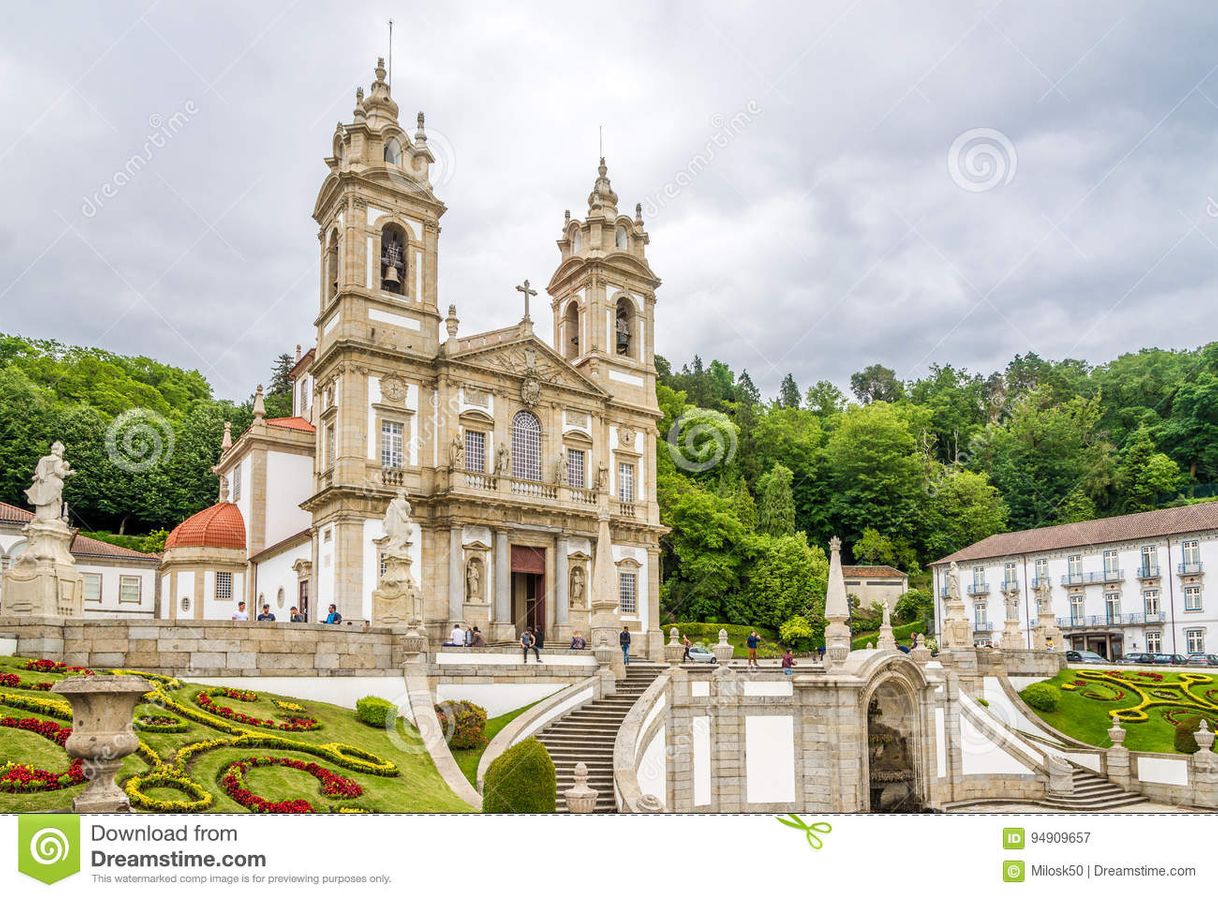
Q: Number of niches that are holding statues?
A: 2